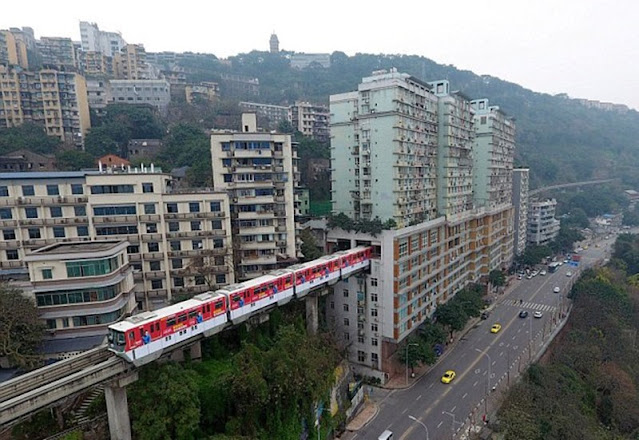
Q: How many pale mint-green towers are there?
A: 3